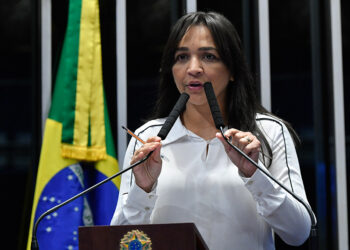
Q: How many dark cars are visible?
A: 0